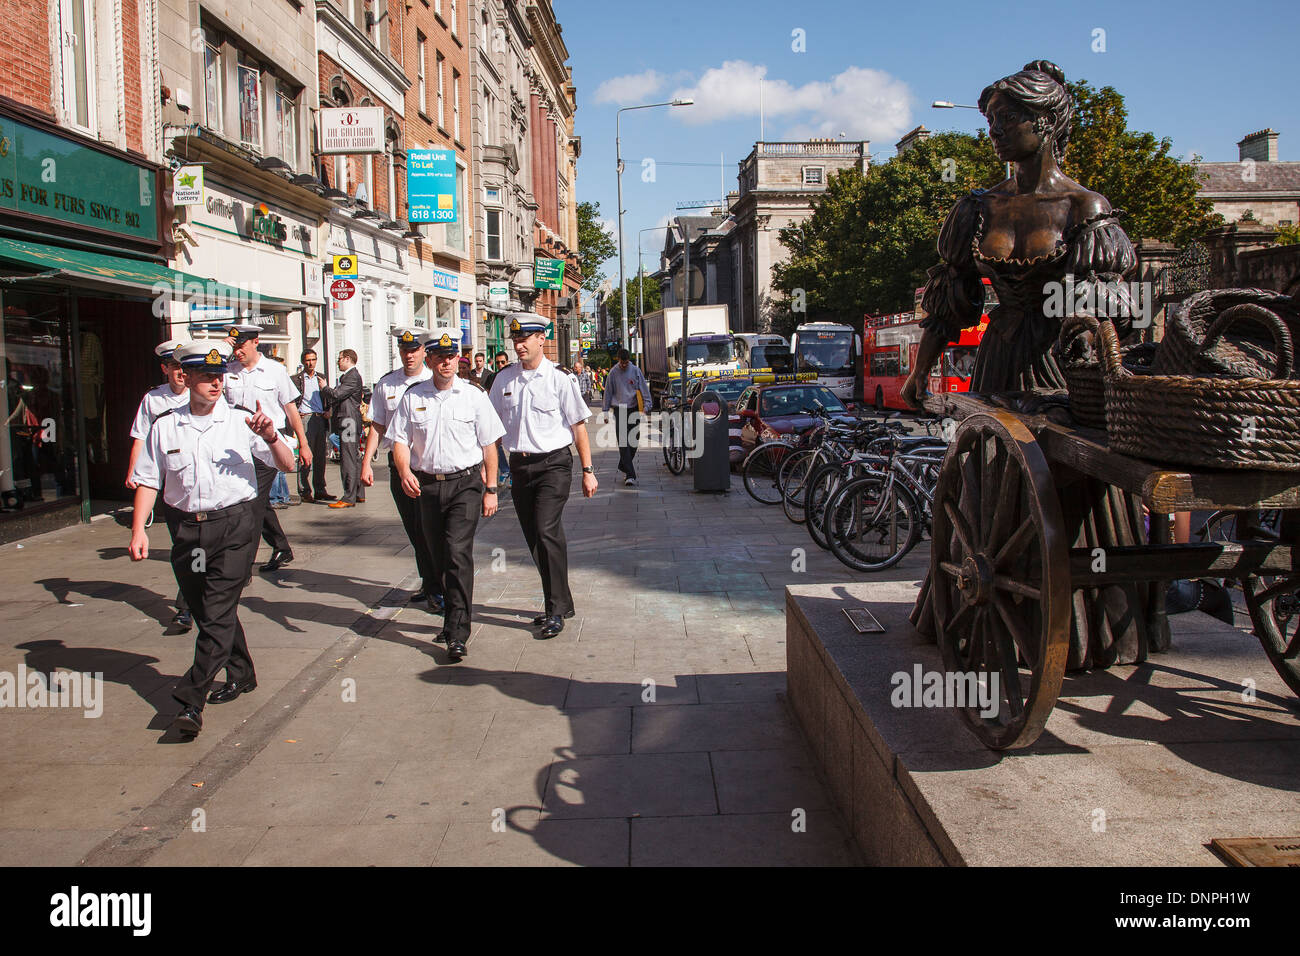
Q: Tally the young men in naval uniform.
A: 6